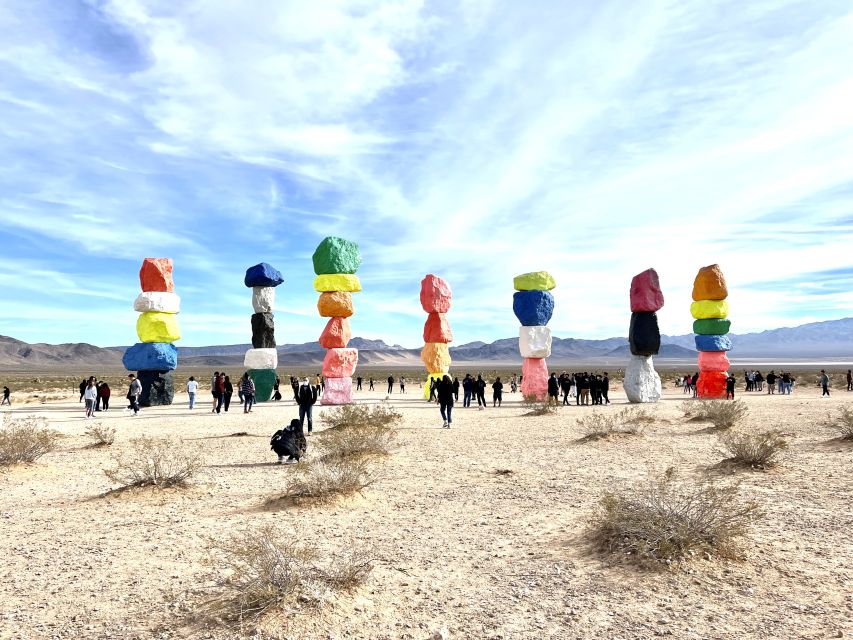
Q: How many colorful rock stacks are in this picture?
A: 7